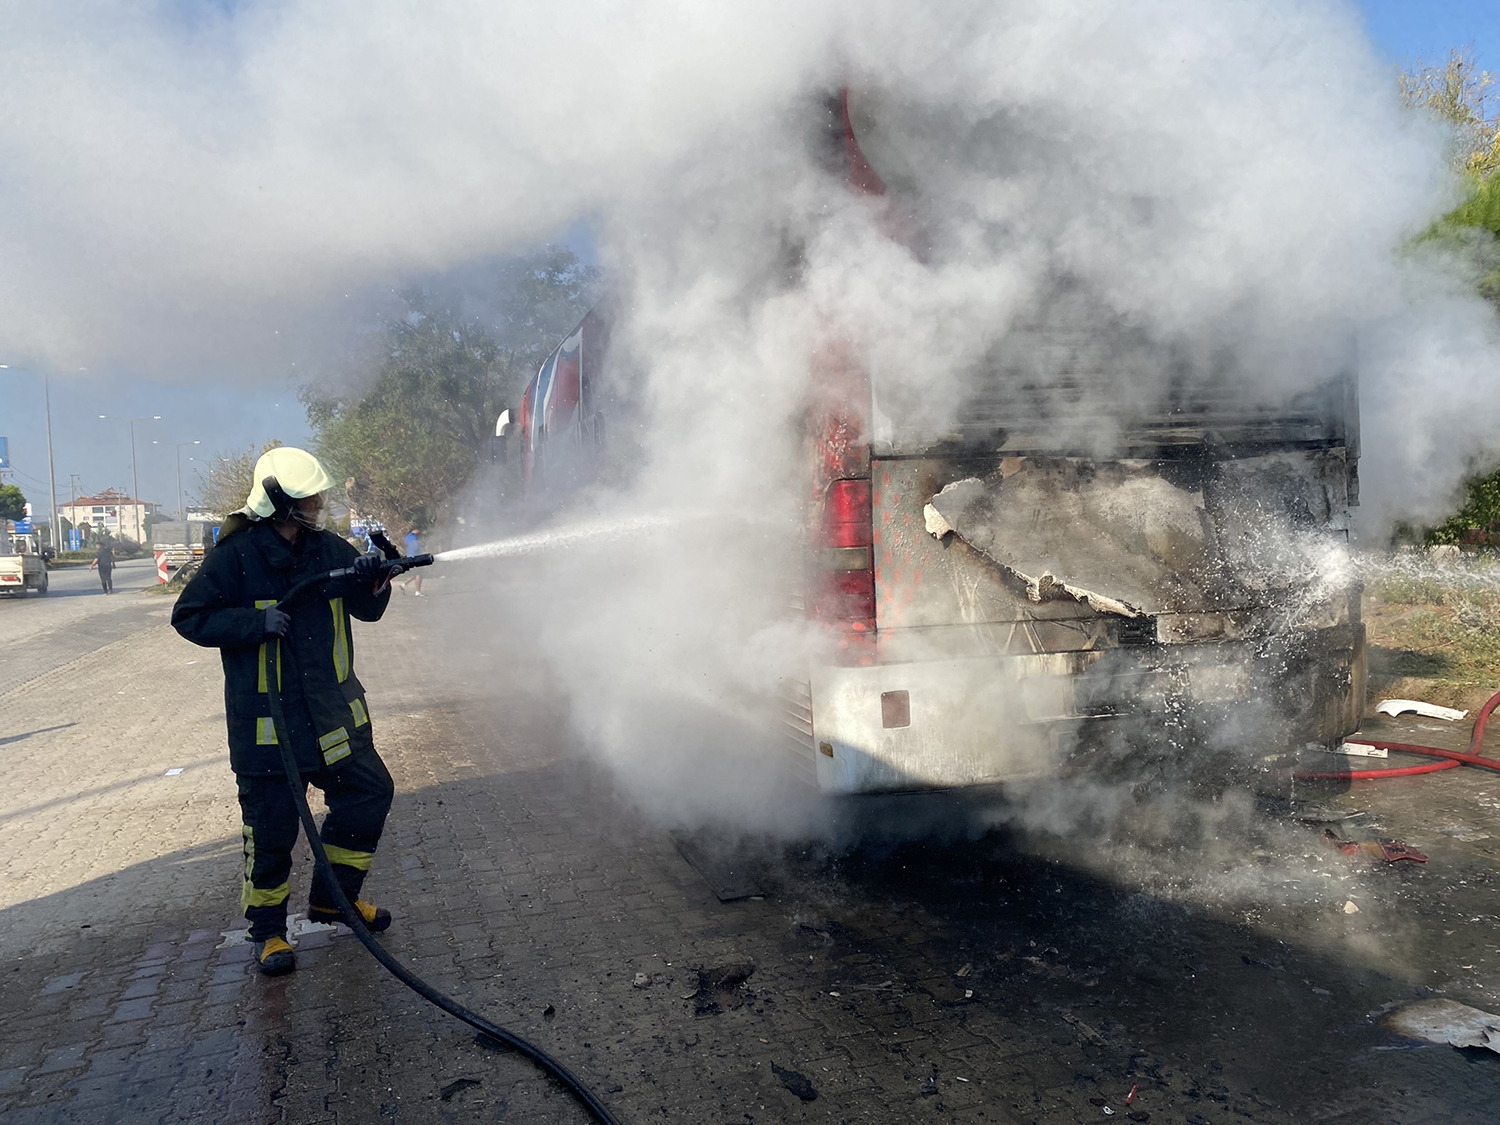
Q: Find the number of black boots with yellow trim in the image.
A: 2